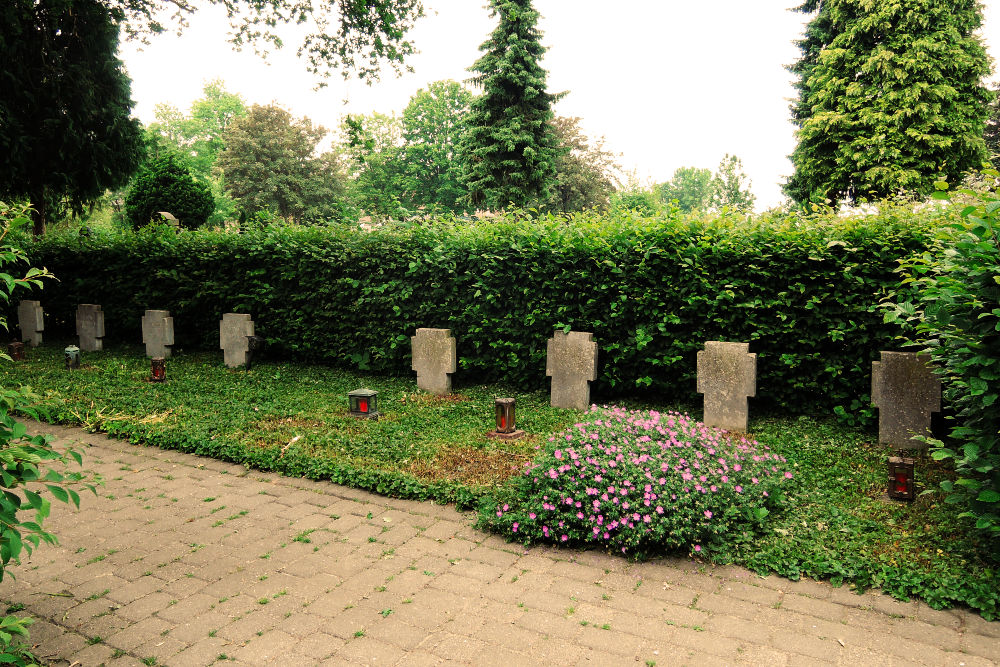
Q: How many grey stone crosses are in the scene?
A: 8